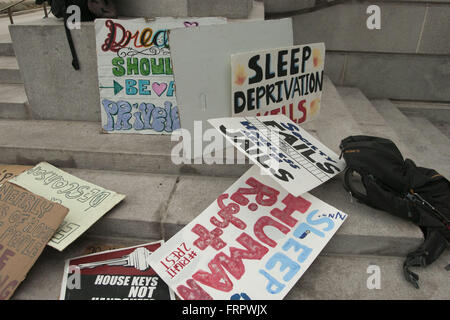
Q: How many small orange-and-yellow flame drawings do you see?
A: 3